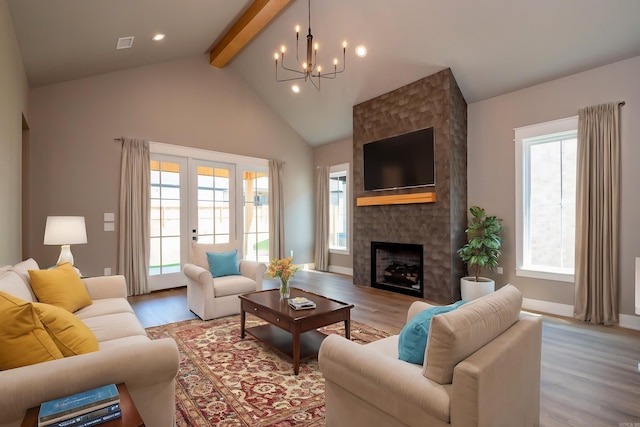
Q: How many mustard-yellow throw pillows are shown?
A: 3